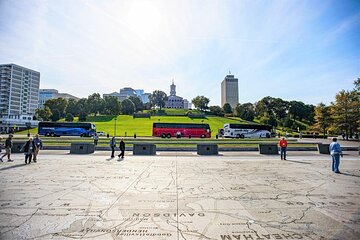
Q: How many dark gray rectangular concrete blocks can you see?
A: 6